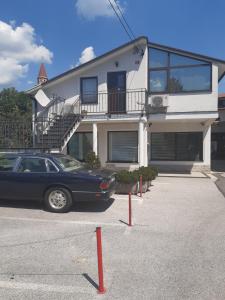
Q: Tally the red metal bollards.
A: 3